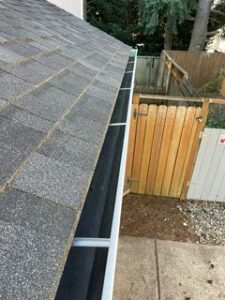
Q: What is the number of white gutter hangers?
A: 5